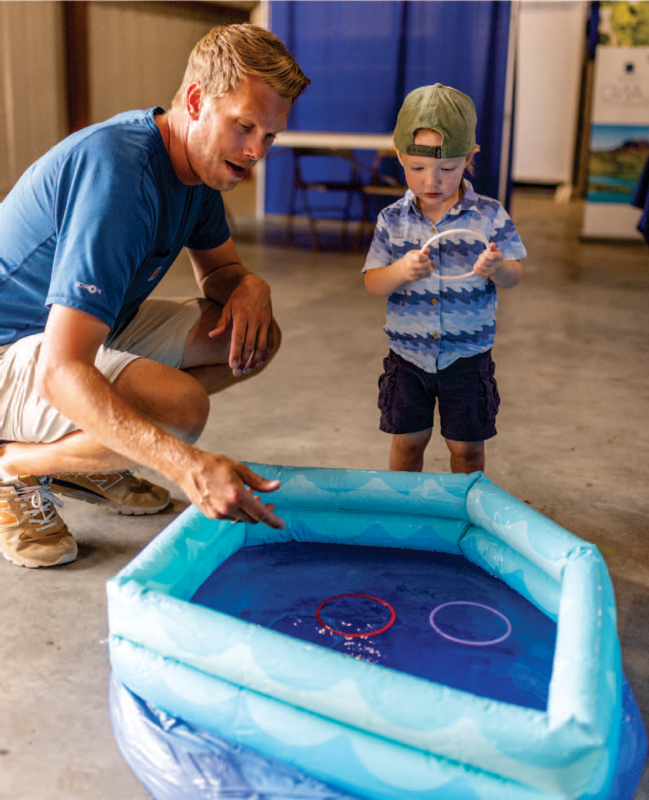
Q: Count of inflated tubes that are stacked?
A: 2